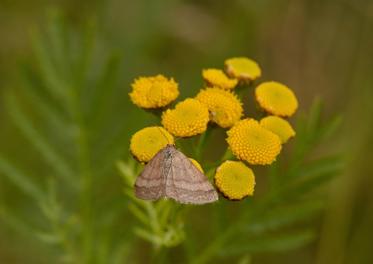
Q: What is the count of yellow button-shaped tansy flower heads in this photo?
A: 11